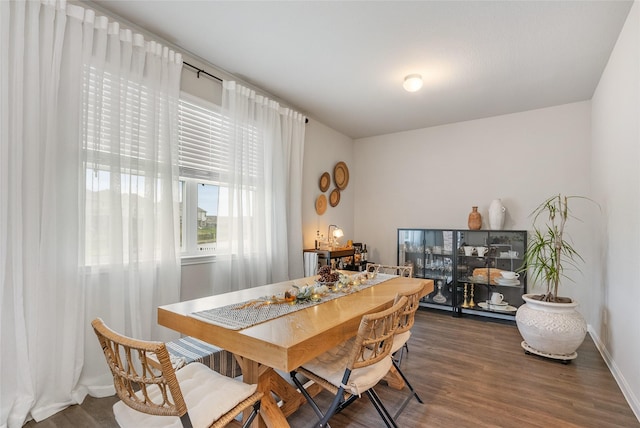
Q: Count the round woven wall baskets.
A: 4